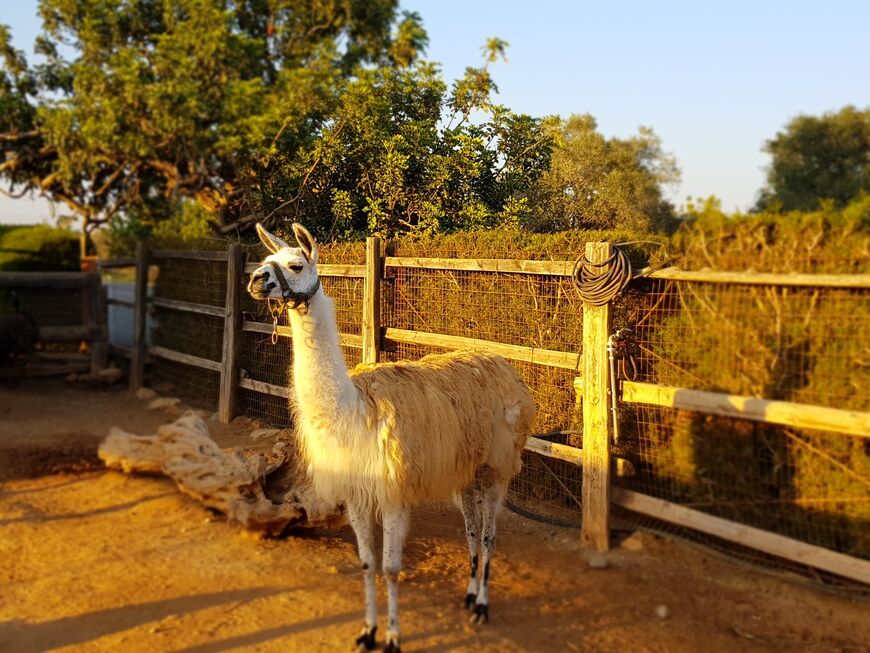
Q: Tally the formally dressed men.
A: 0